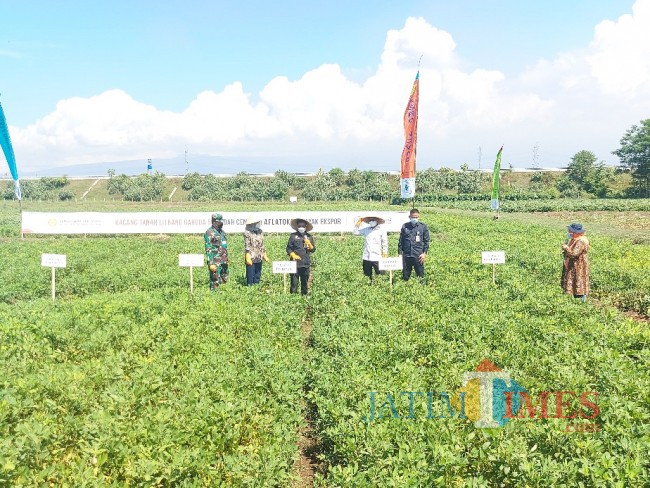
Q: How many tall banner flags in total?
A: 3